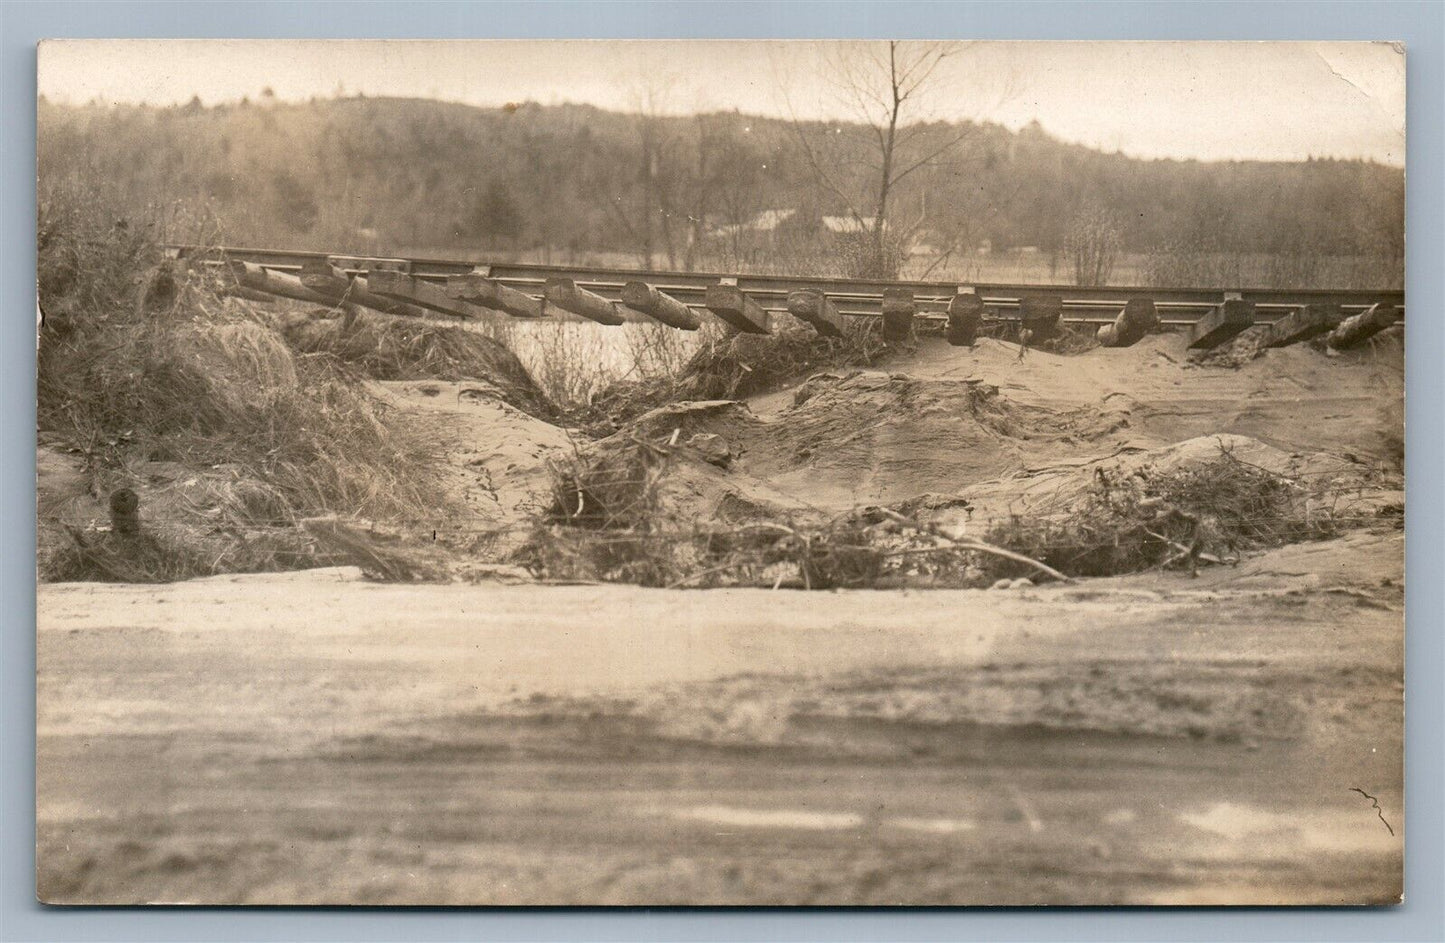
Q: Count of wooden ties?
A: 15